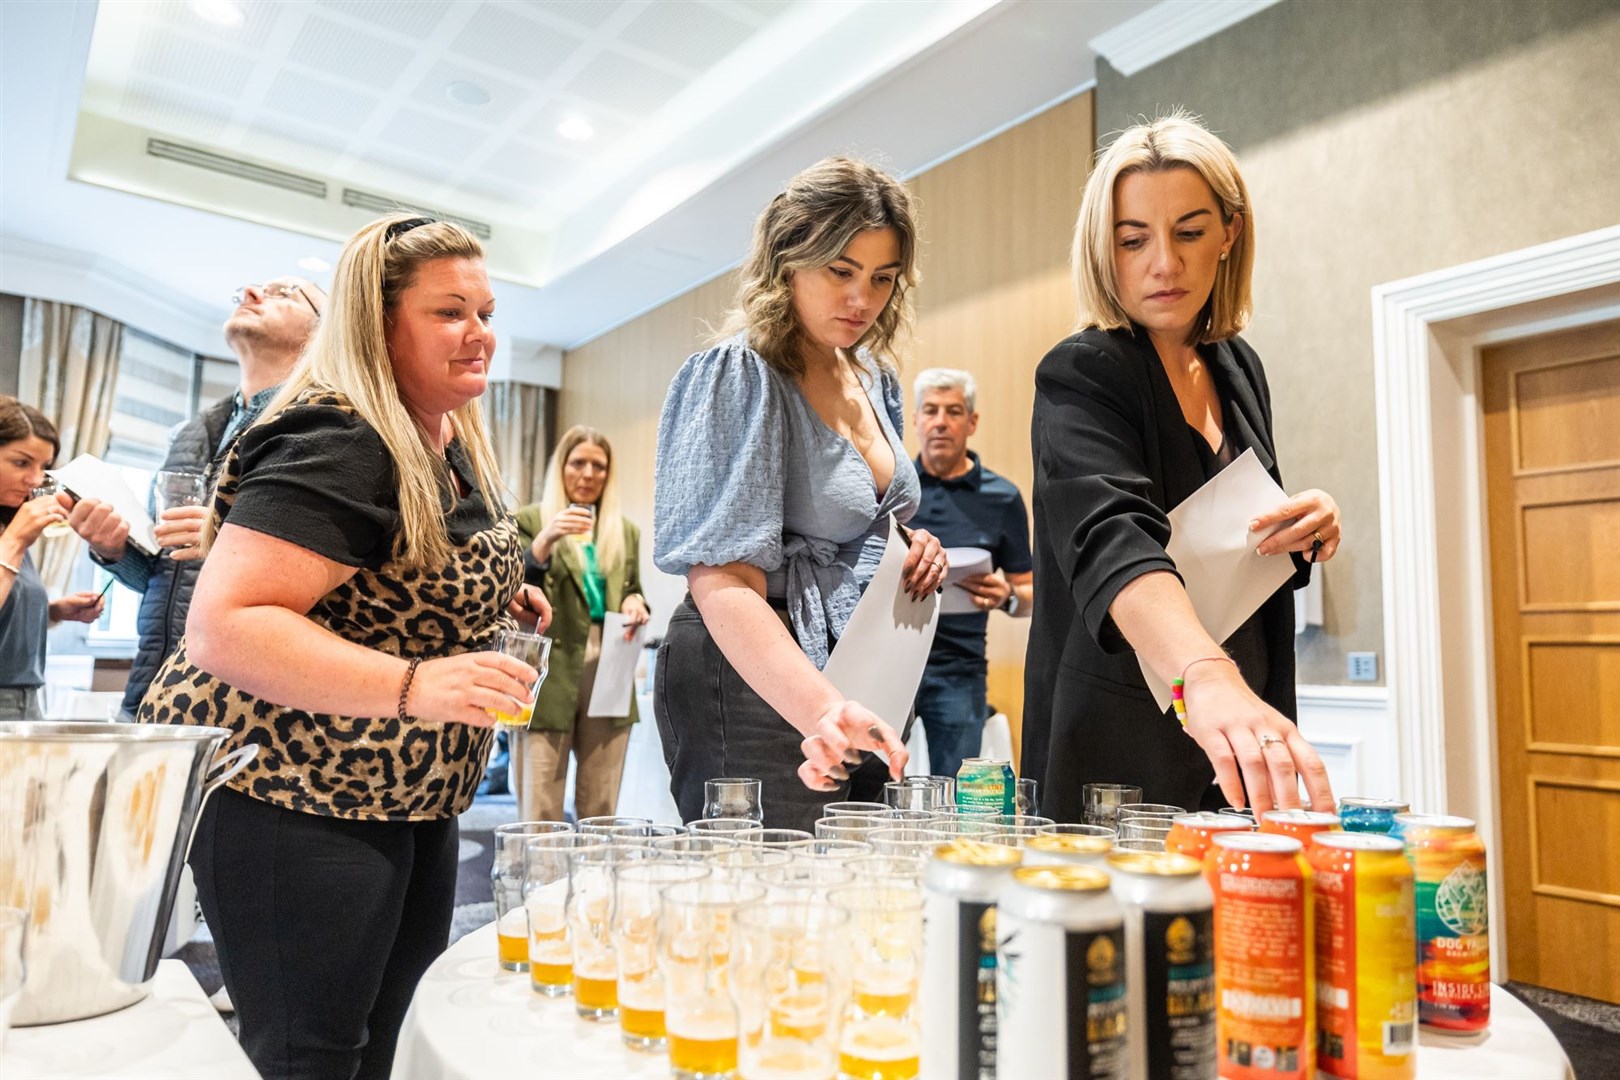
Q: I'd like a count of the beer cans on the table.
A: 11